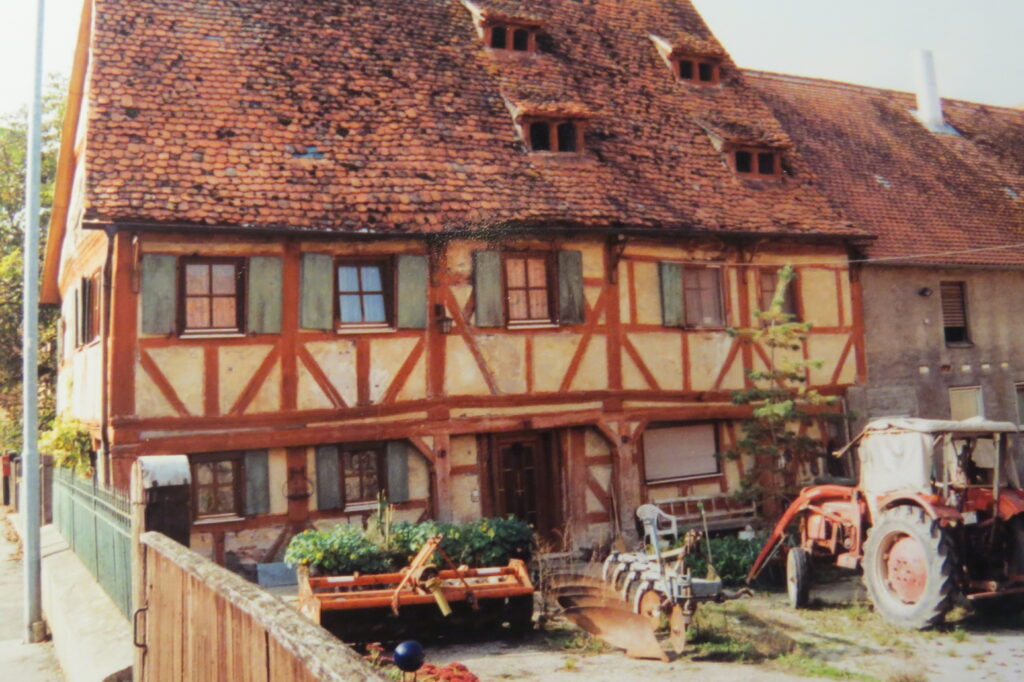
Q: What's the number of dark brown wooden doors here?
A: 1